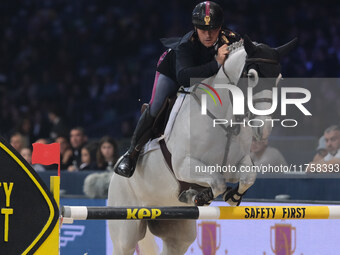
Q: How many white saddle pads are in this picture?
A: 1